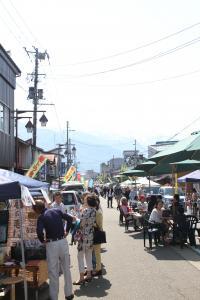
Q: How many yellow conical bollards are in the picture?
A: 0